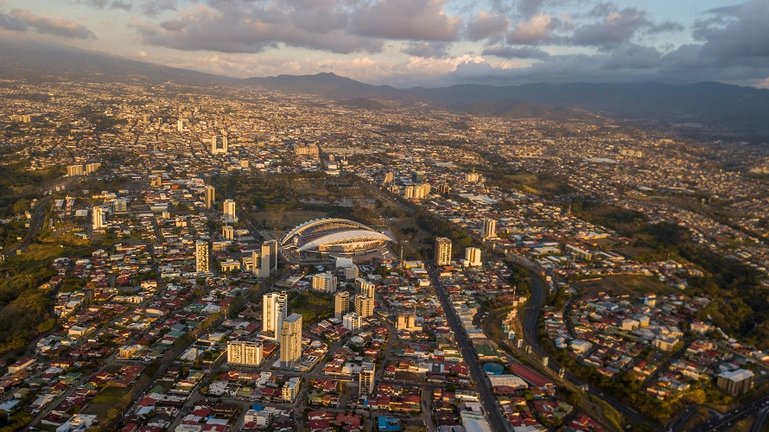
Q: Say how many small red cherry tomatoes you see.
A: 0